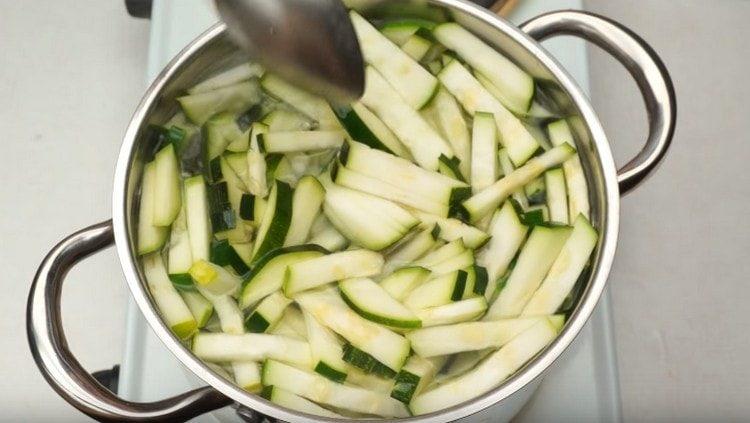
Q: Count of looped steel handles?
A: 2